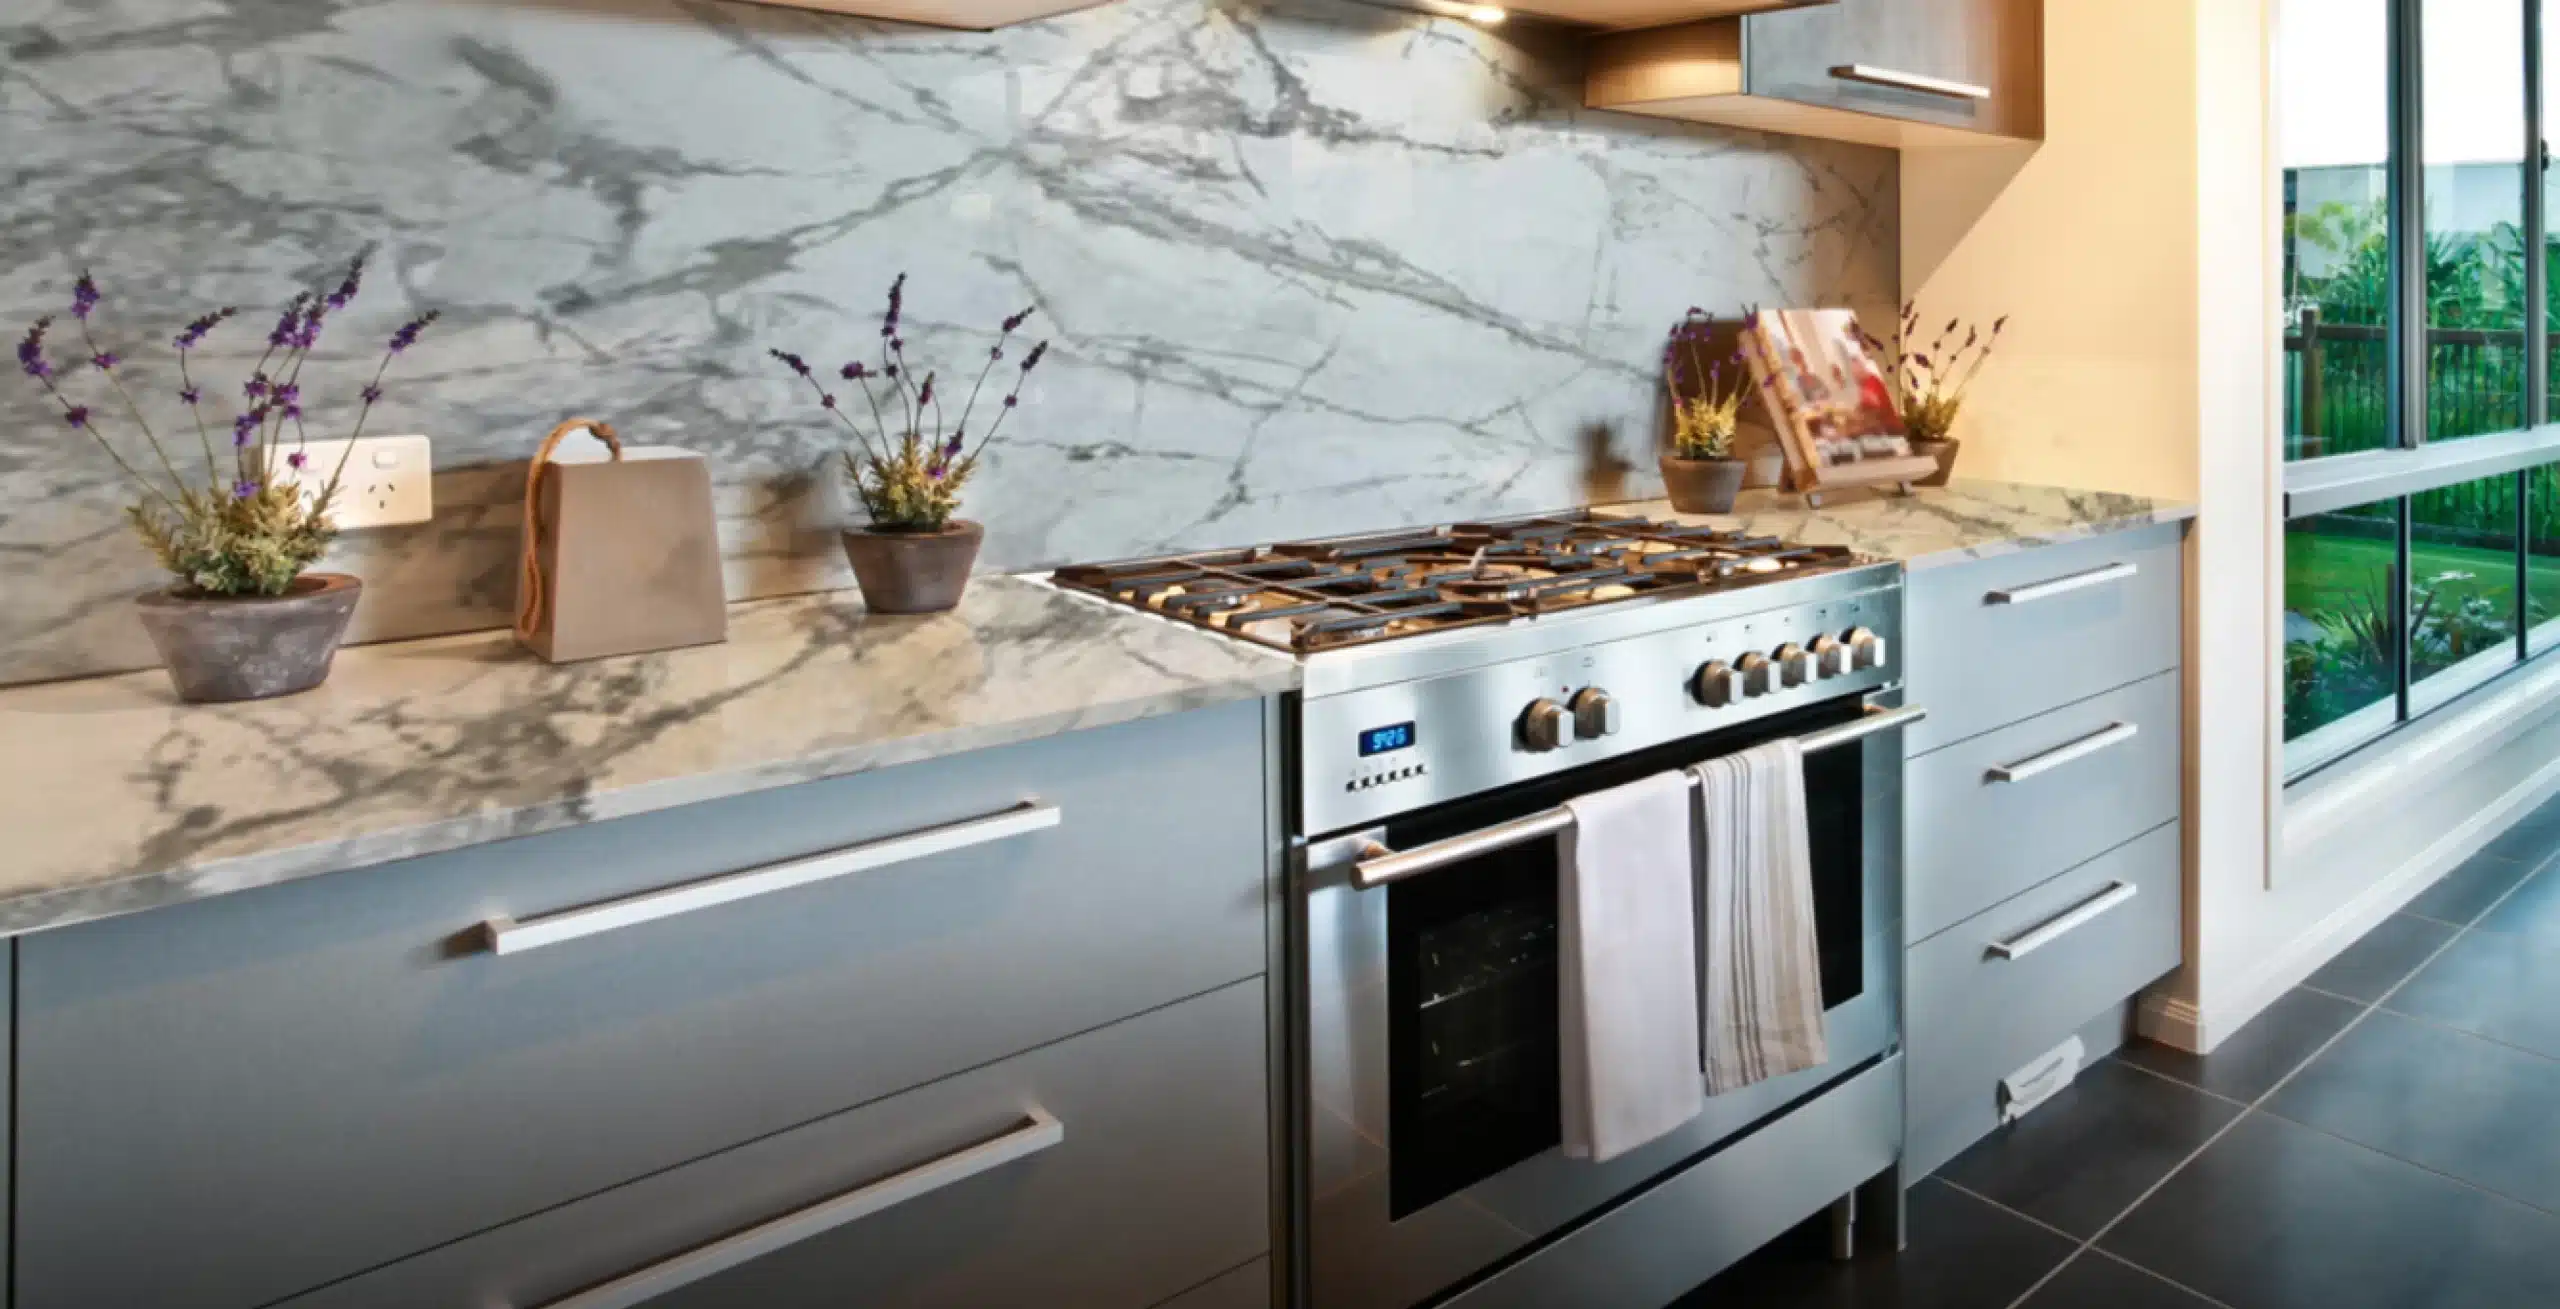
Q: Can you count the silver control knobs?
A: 7